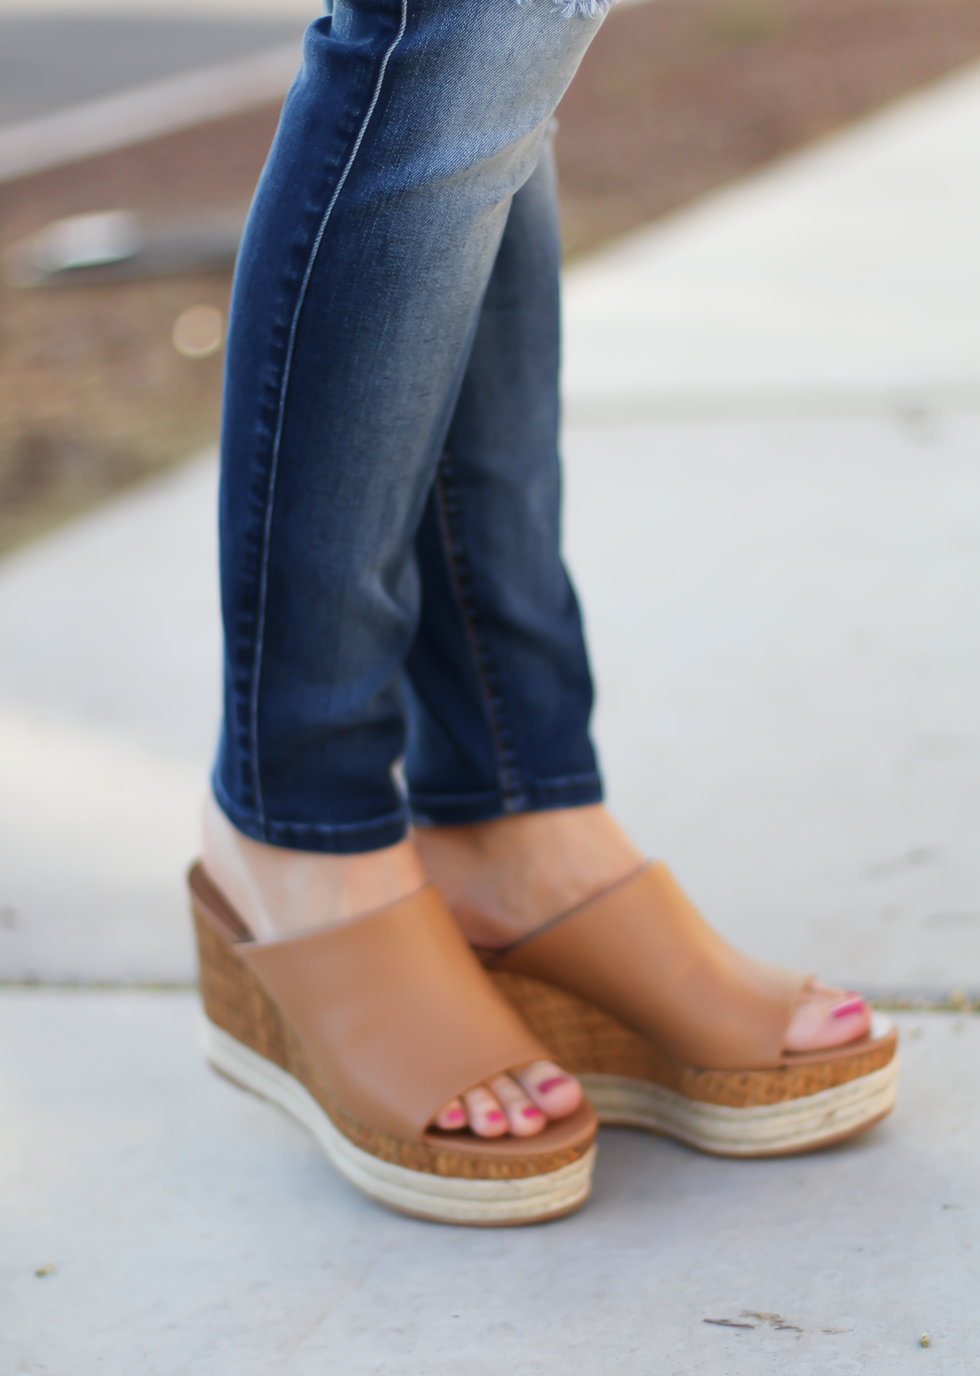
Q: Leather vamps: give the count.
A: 2